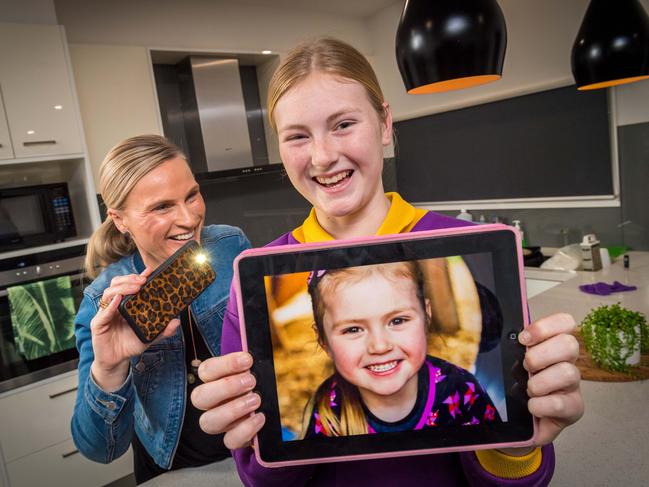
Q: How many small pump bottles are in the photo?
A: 1